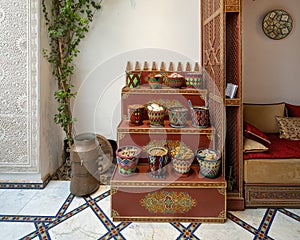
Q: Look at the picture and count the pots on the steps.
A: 12